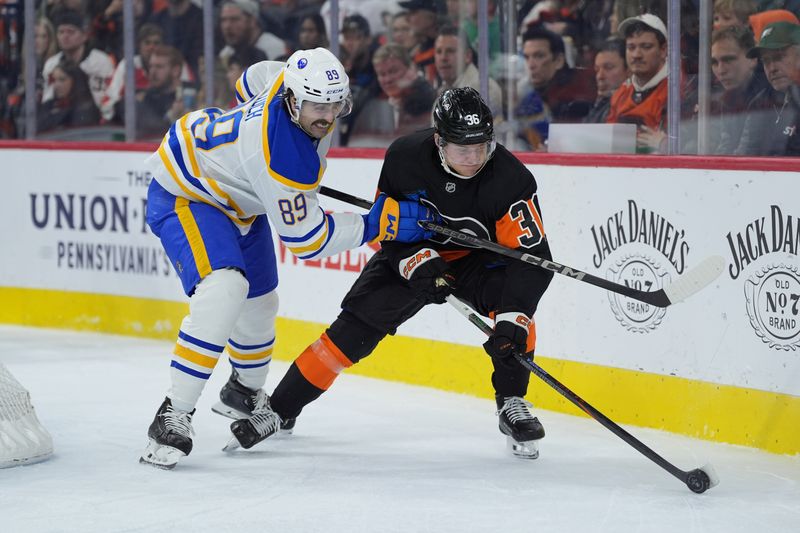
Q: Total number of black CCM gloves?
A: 2